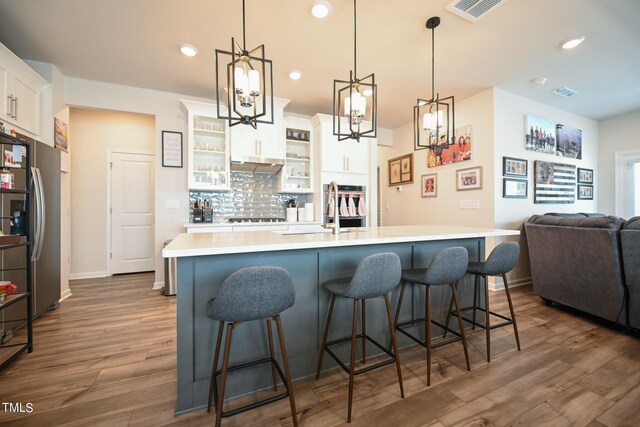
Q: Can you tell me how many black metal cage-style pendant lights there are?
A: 3